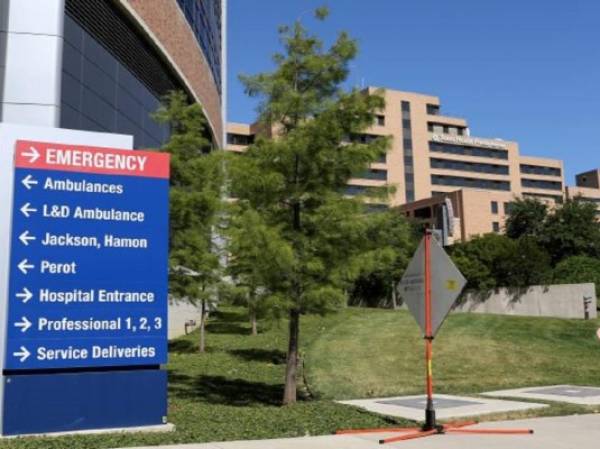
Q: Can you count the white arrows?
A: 8